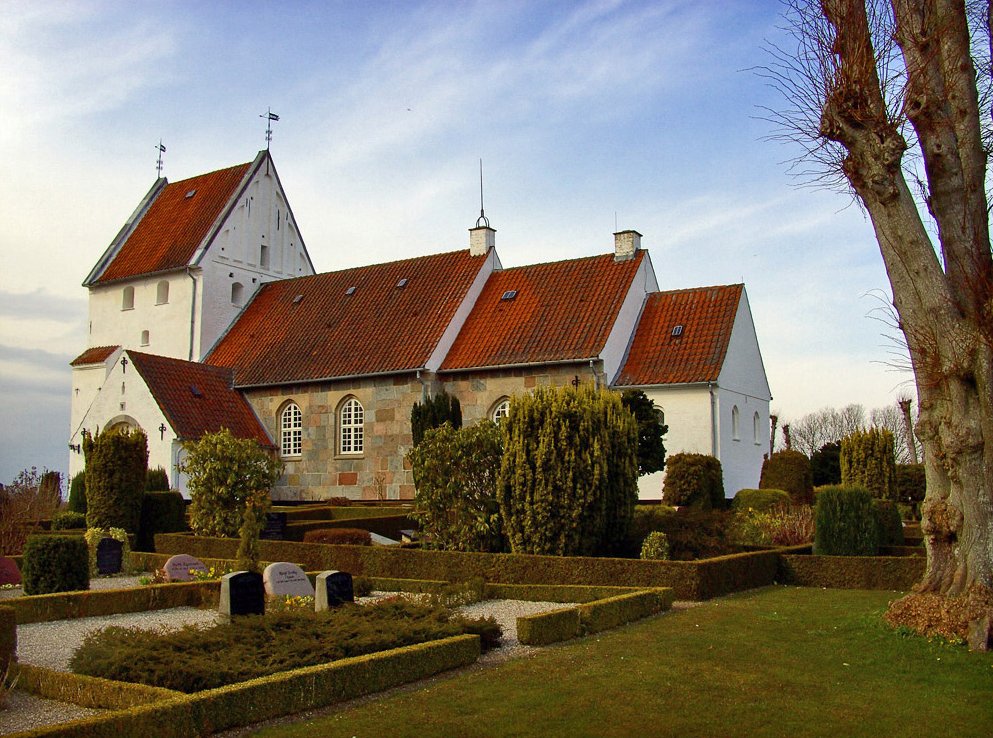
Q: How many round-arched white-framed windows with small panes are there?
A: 3